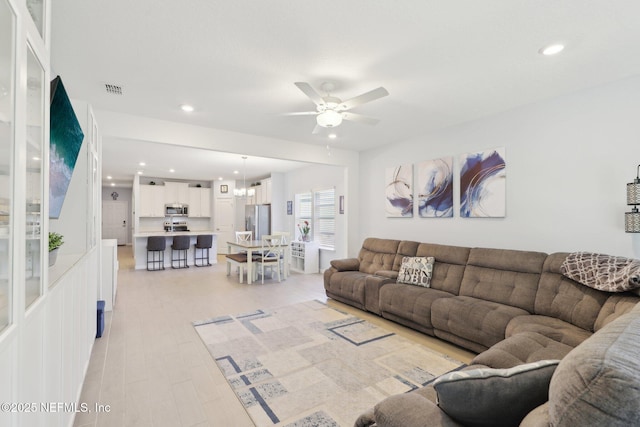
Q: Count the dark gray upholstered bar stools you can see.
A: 3